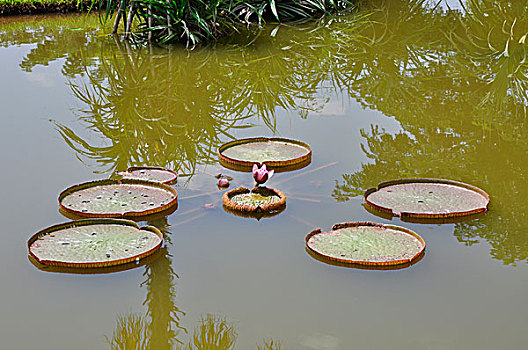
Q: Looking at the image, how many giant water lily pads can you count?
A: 7